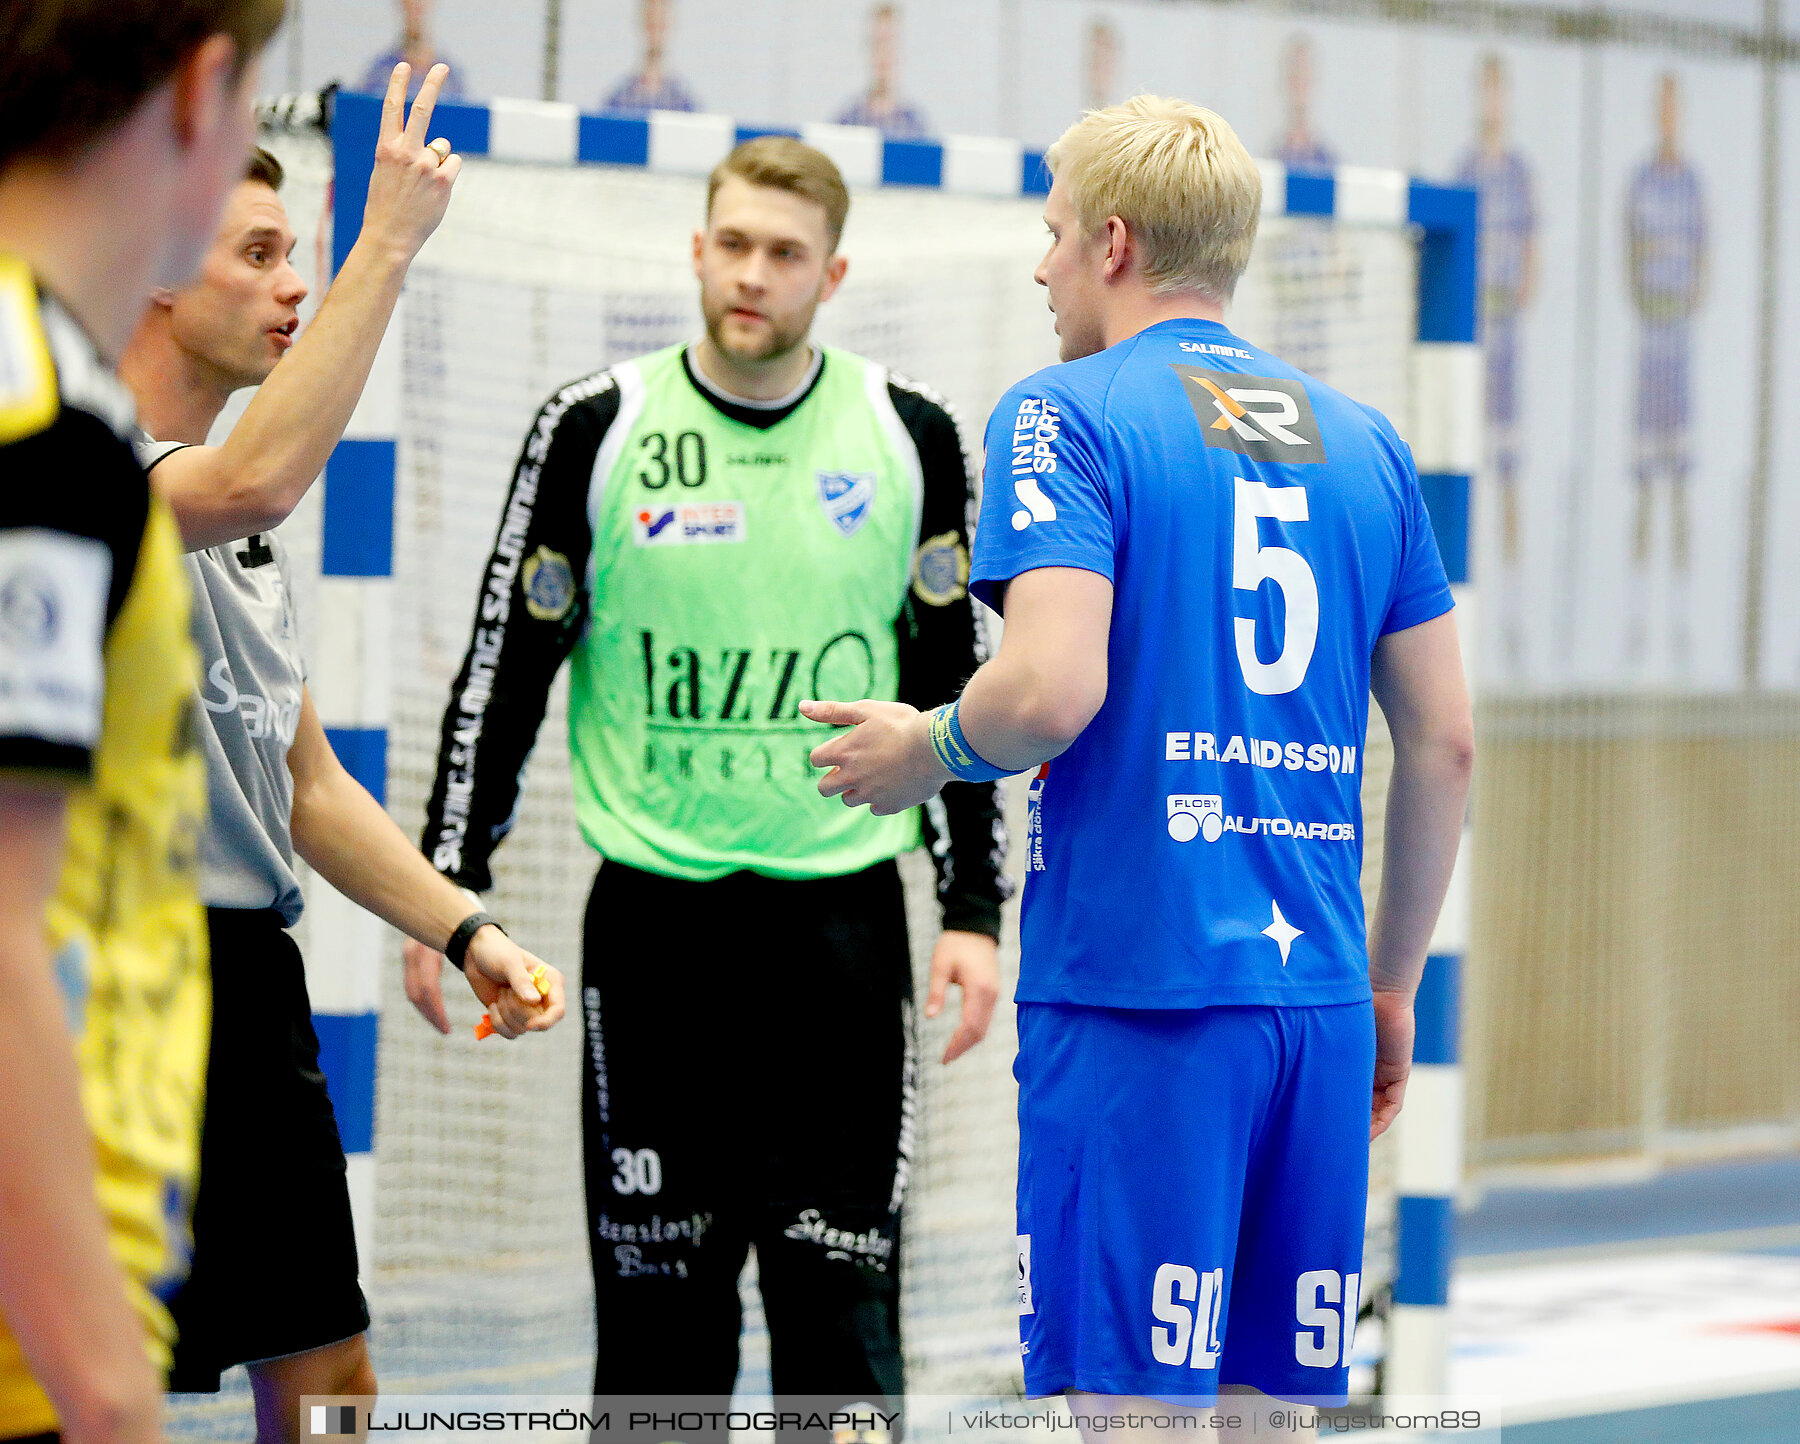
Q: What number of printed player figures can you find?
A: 7